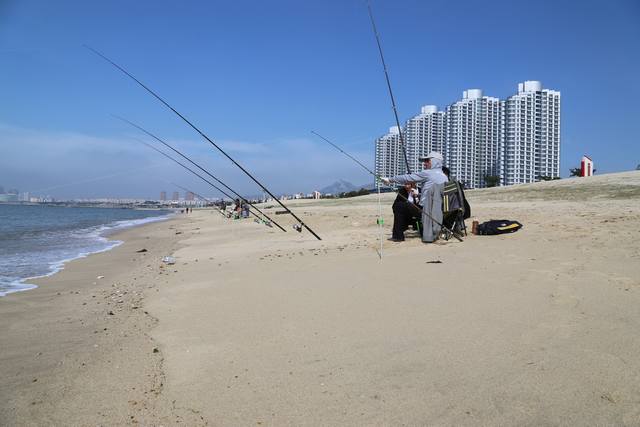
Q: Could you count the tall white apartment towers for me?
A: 4